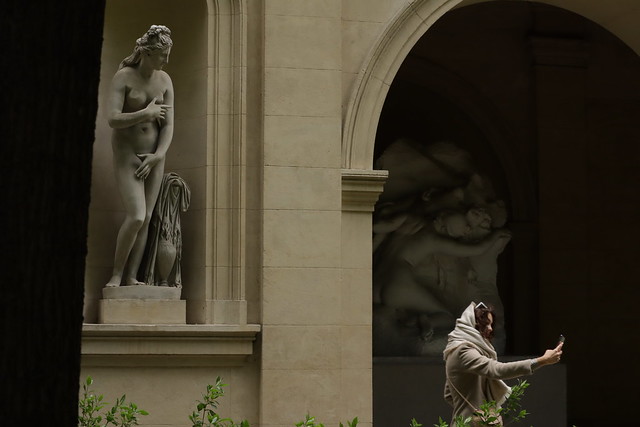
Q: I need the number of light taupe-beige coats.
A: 1